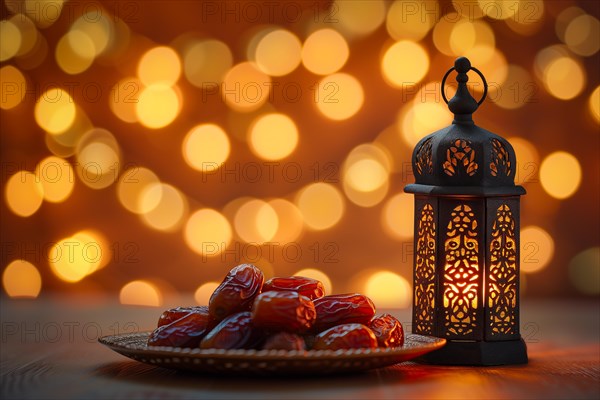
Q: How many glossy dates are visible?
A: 10